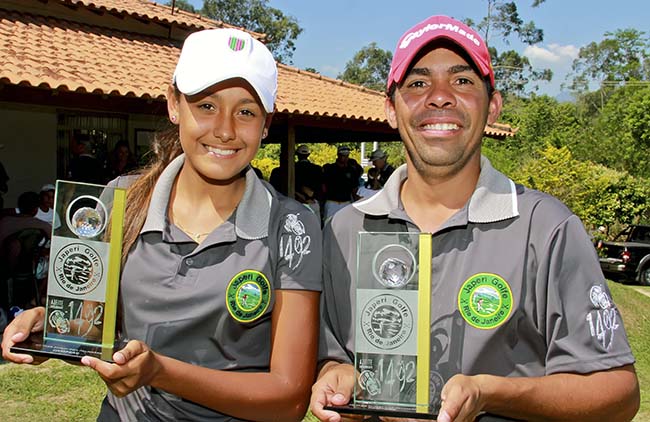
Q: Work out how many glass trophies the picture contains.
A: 2